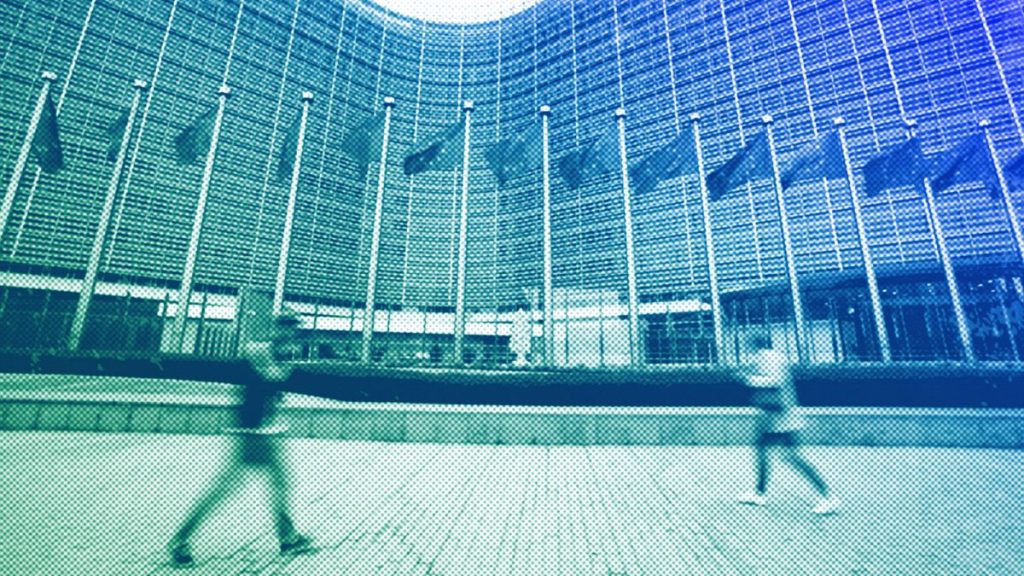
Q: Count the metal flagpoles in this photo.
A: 13